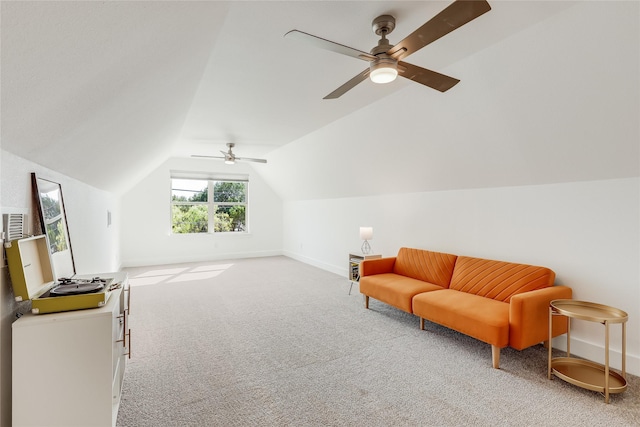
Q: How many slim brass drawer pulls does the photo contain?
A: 3